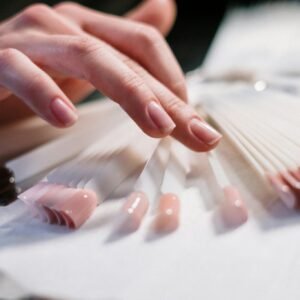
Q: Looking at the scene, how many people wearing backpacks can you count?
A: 0